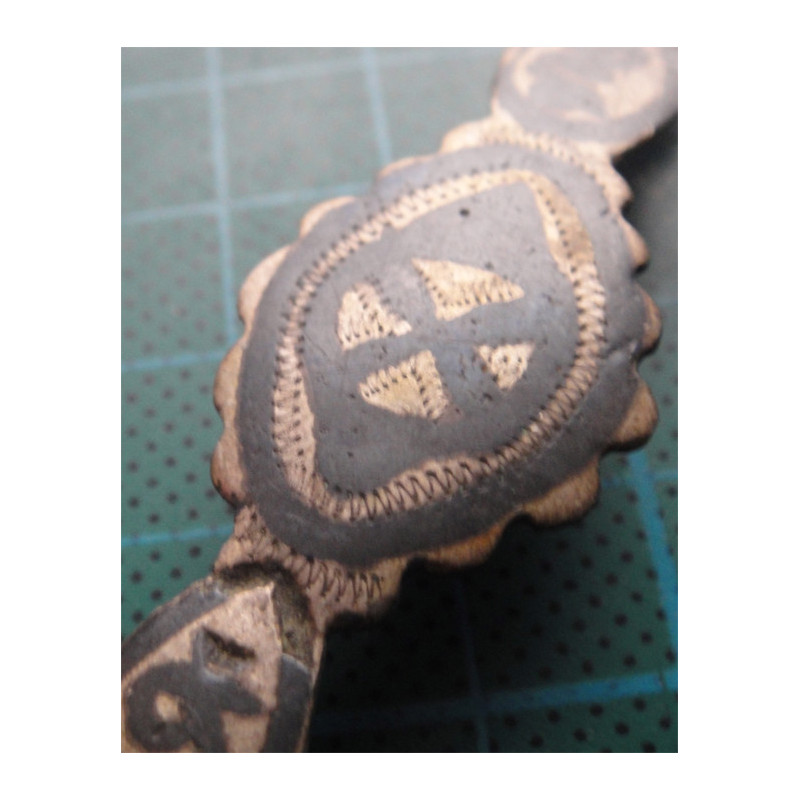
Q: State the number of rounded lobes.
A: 12